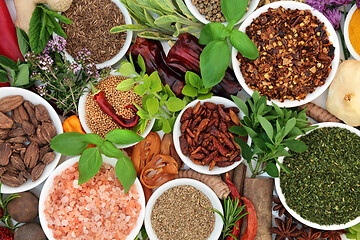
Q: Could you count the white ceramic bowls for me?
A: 10